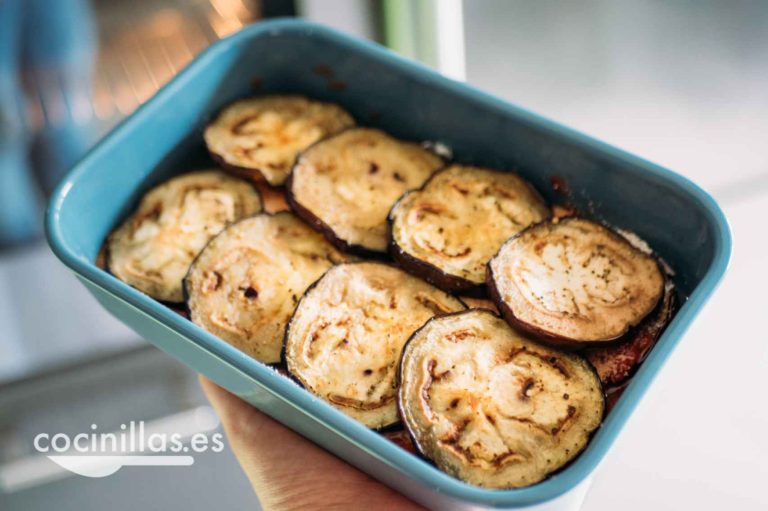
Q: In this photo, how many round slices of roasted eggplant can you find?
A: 8